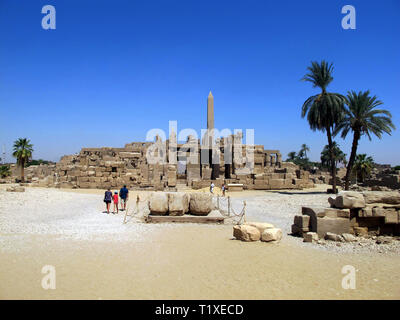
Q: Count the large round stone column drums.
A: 3